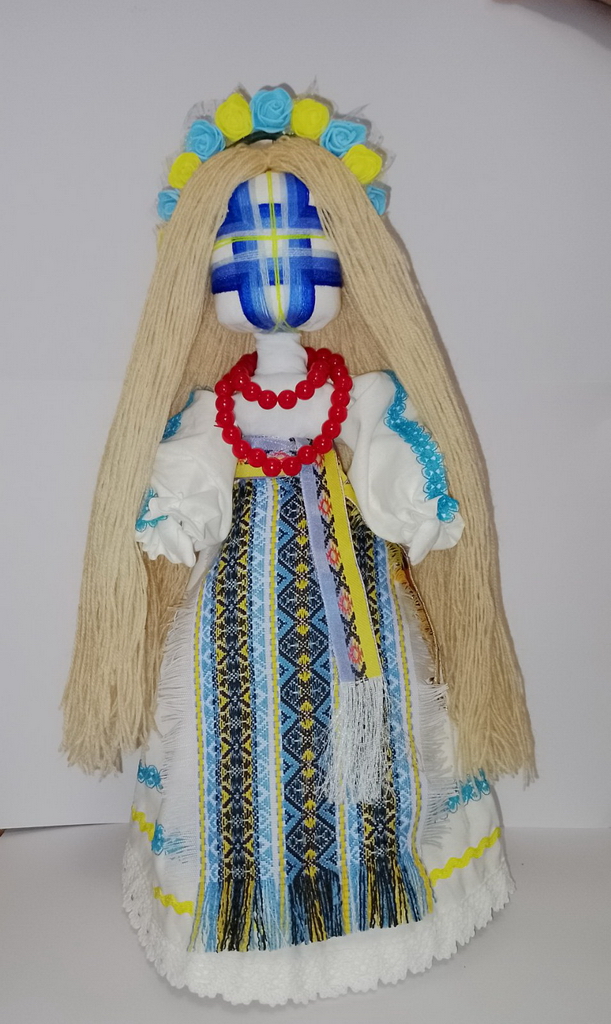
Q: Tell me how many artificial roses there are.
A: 9